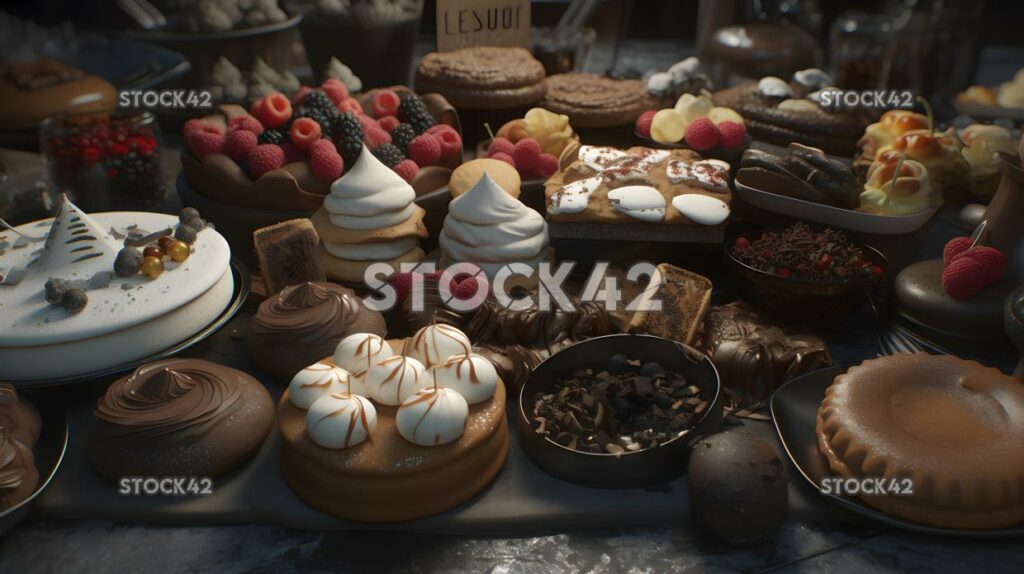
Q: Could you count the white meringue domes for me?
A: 7